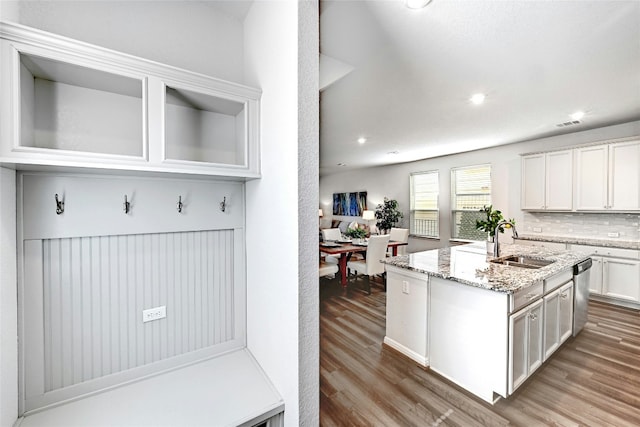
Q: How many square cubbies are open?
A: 2